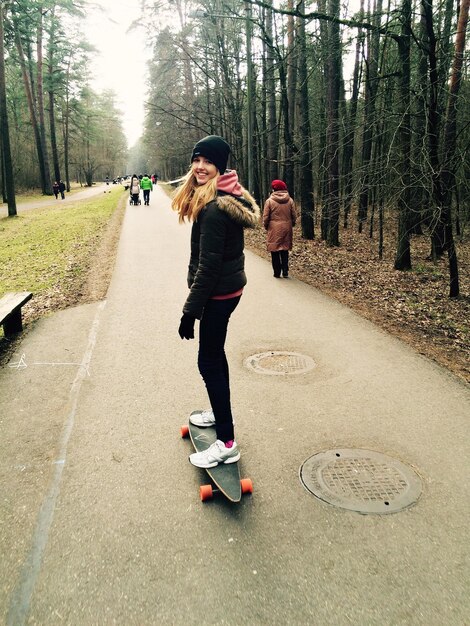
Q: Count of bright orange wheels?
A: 3